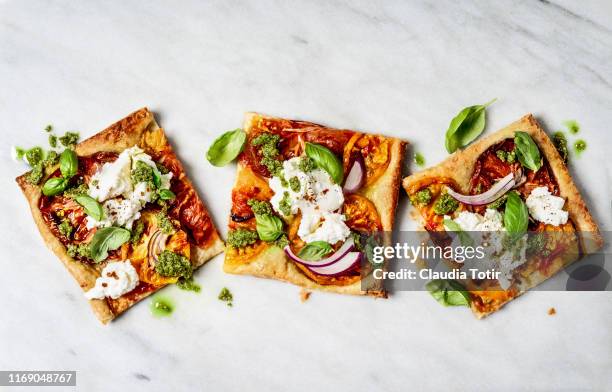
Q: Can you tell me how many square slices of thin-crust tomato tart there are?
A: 3